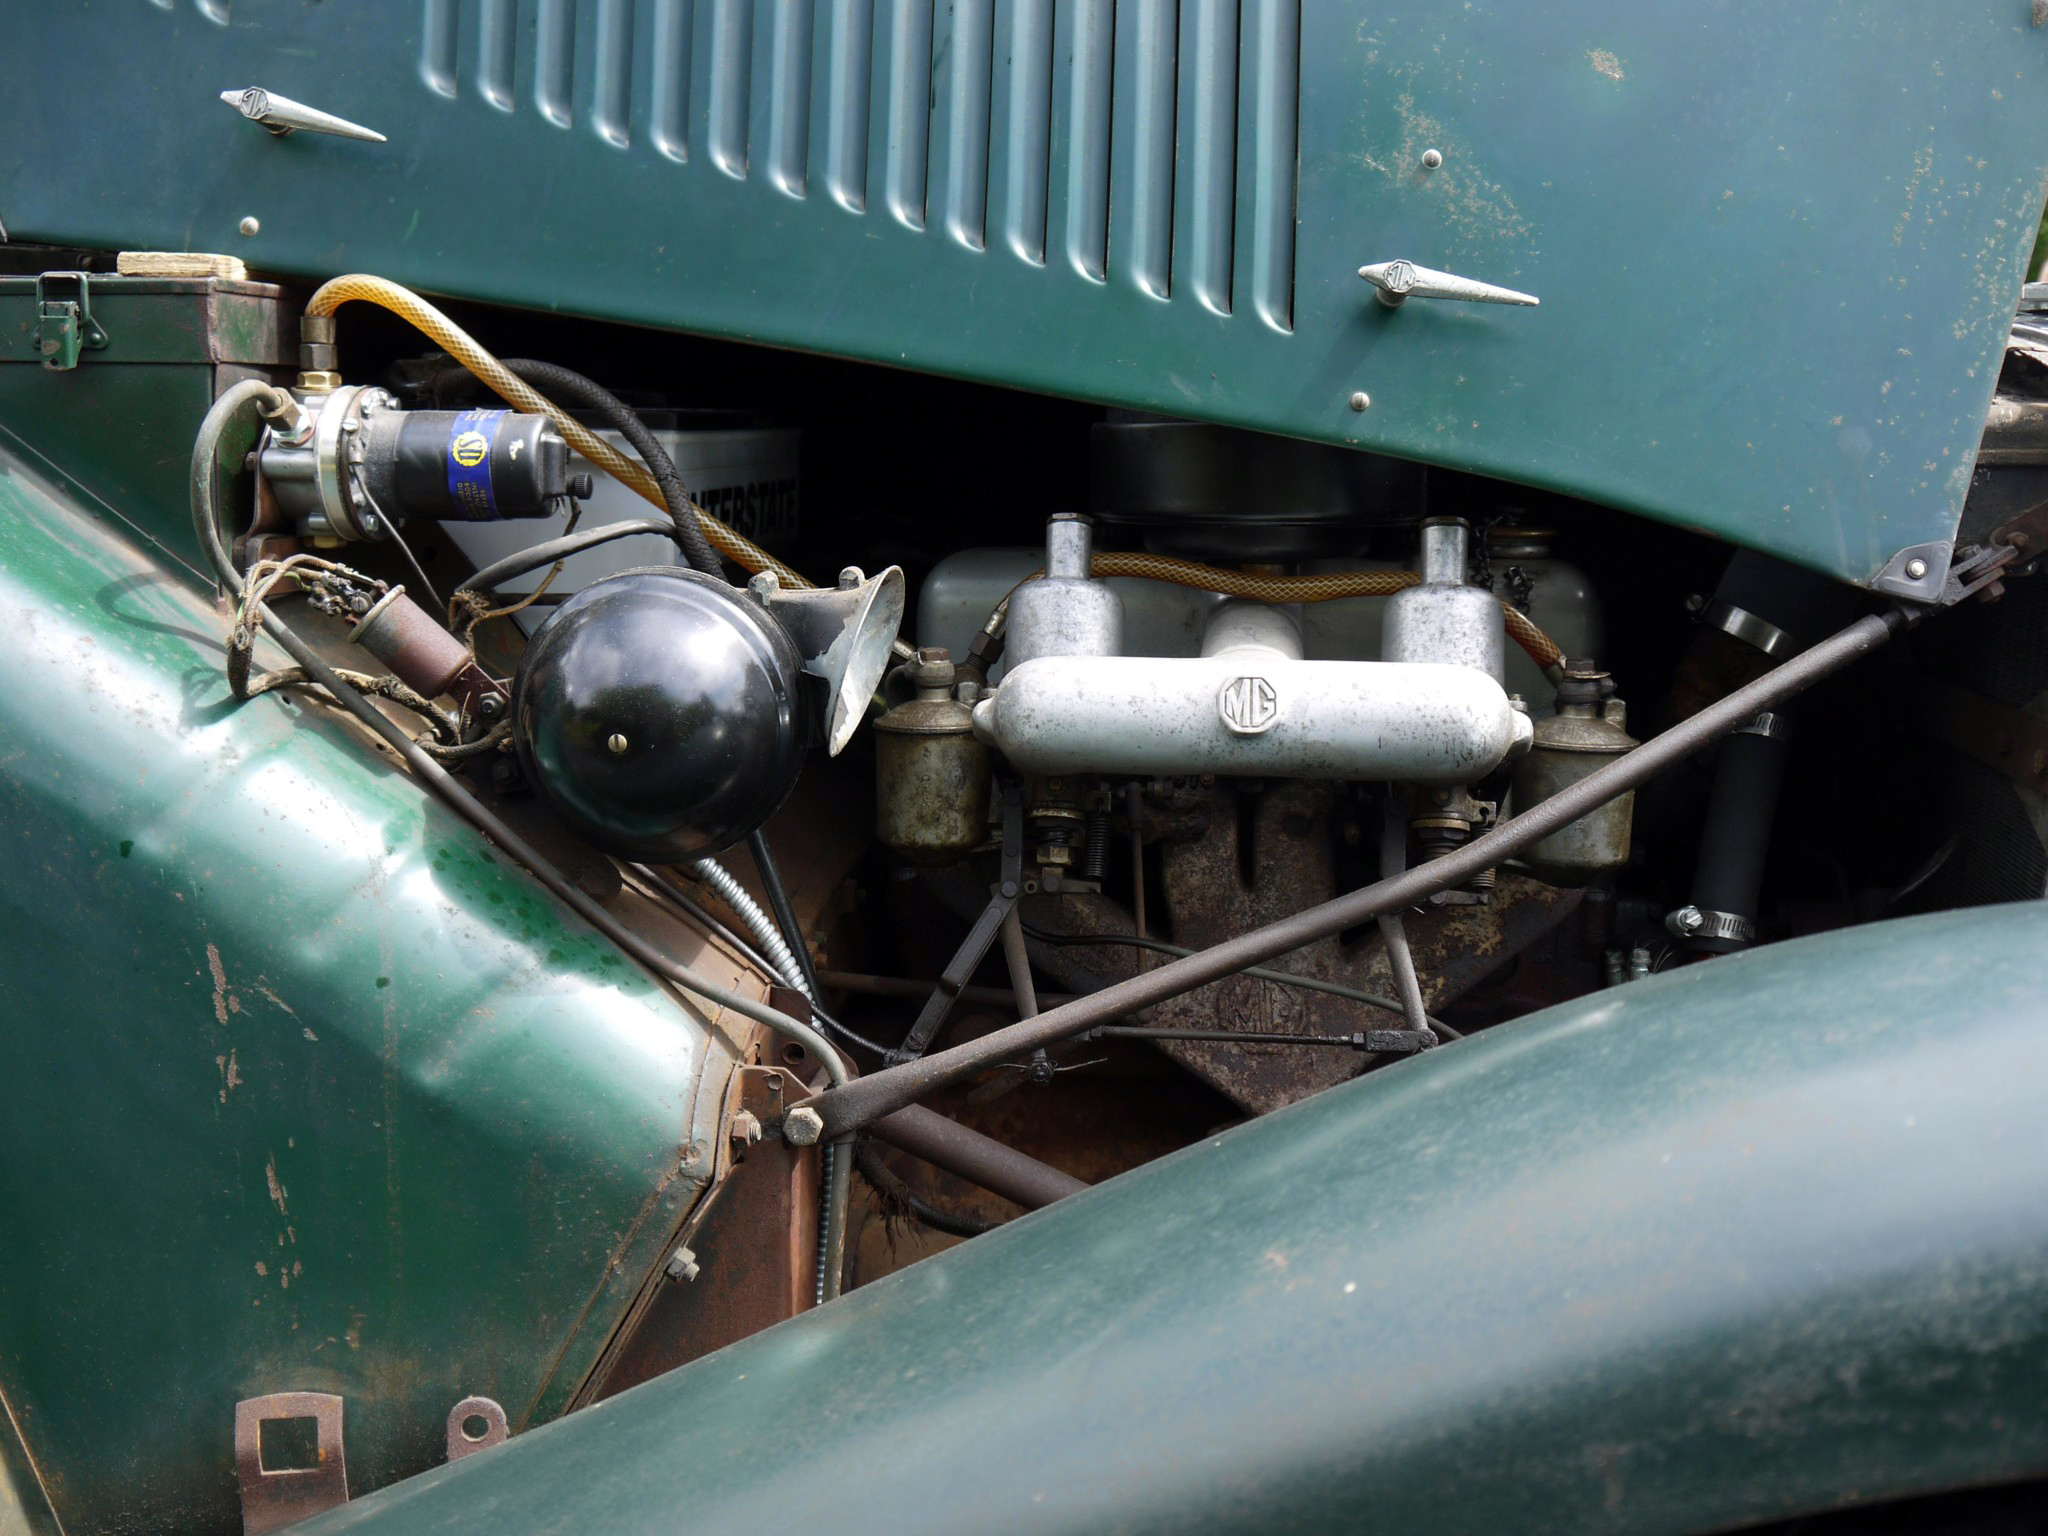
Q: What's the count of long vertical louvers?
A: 15